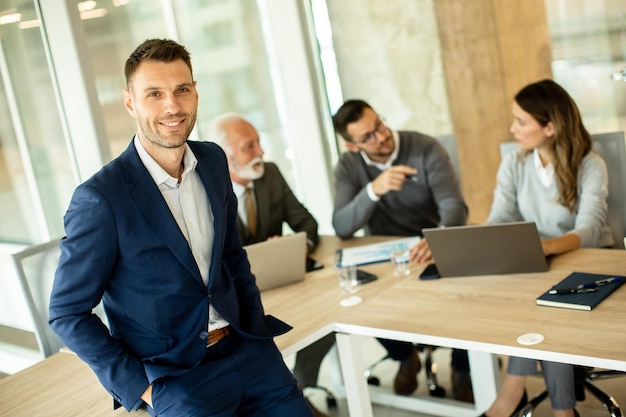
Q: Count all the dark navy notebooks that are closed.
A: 1